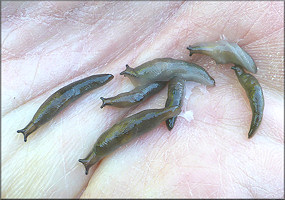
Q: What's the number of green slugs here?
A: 7